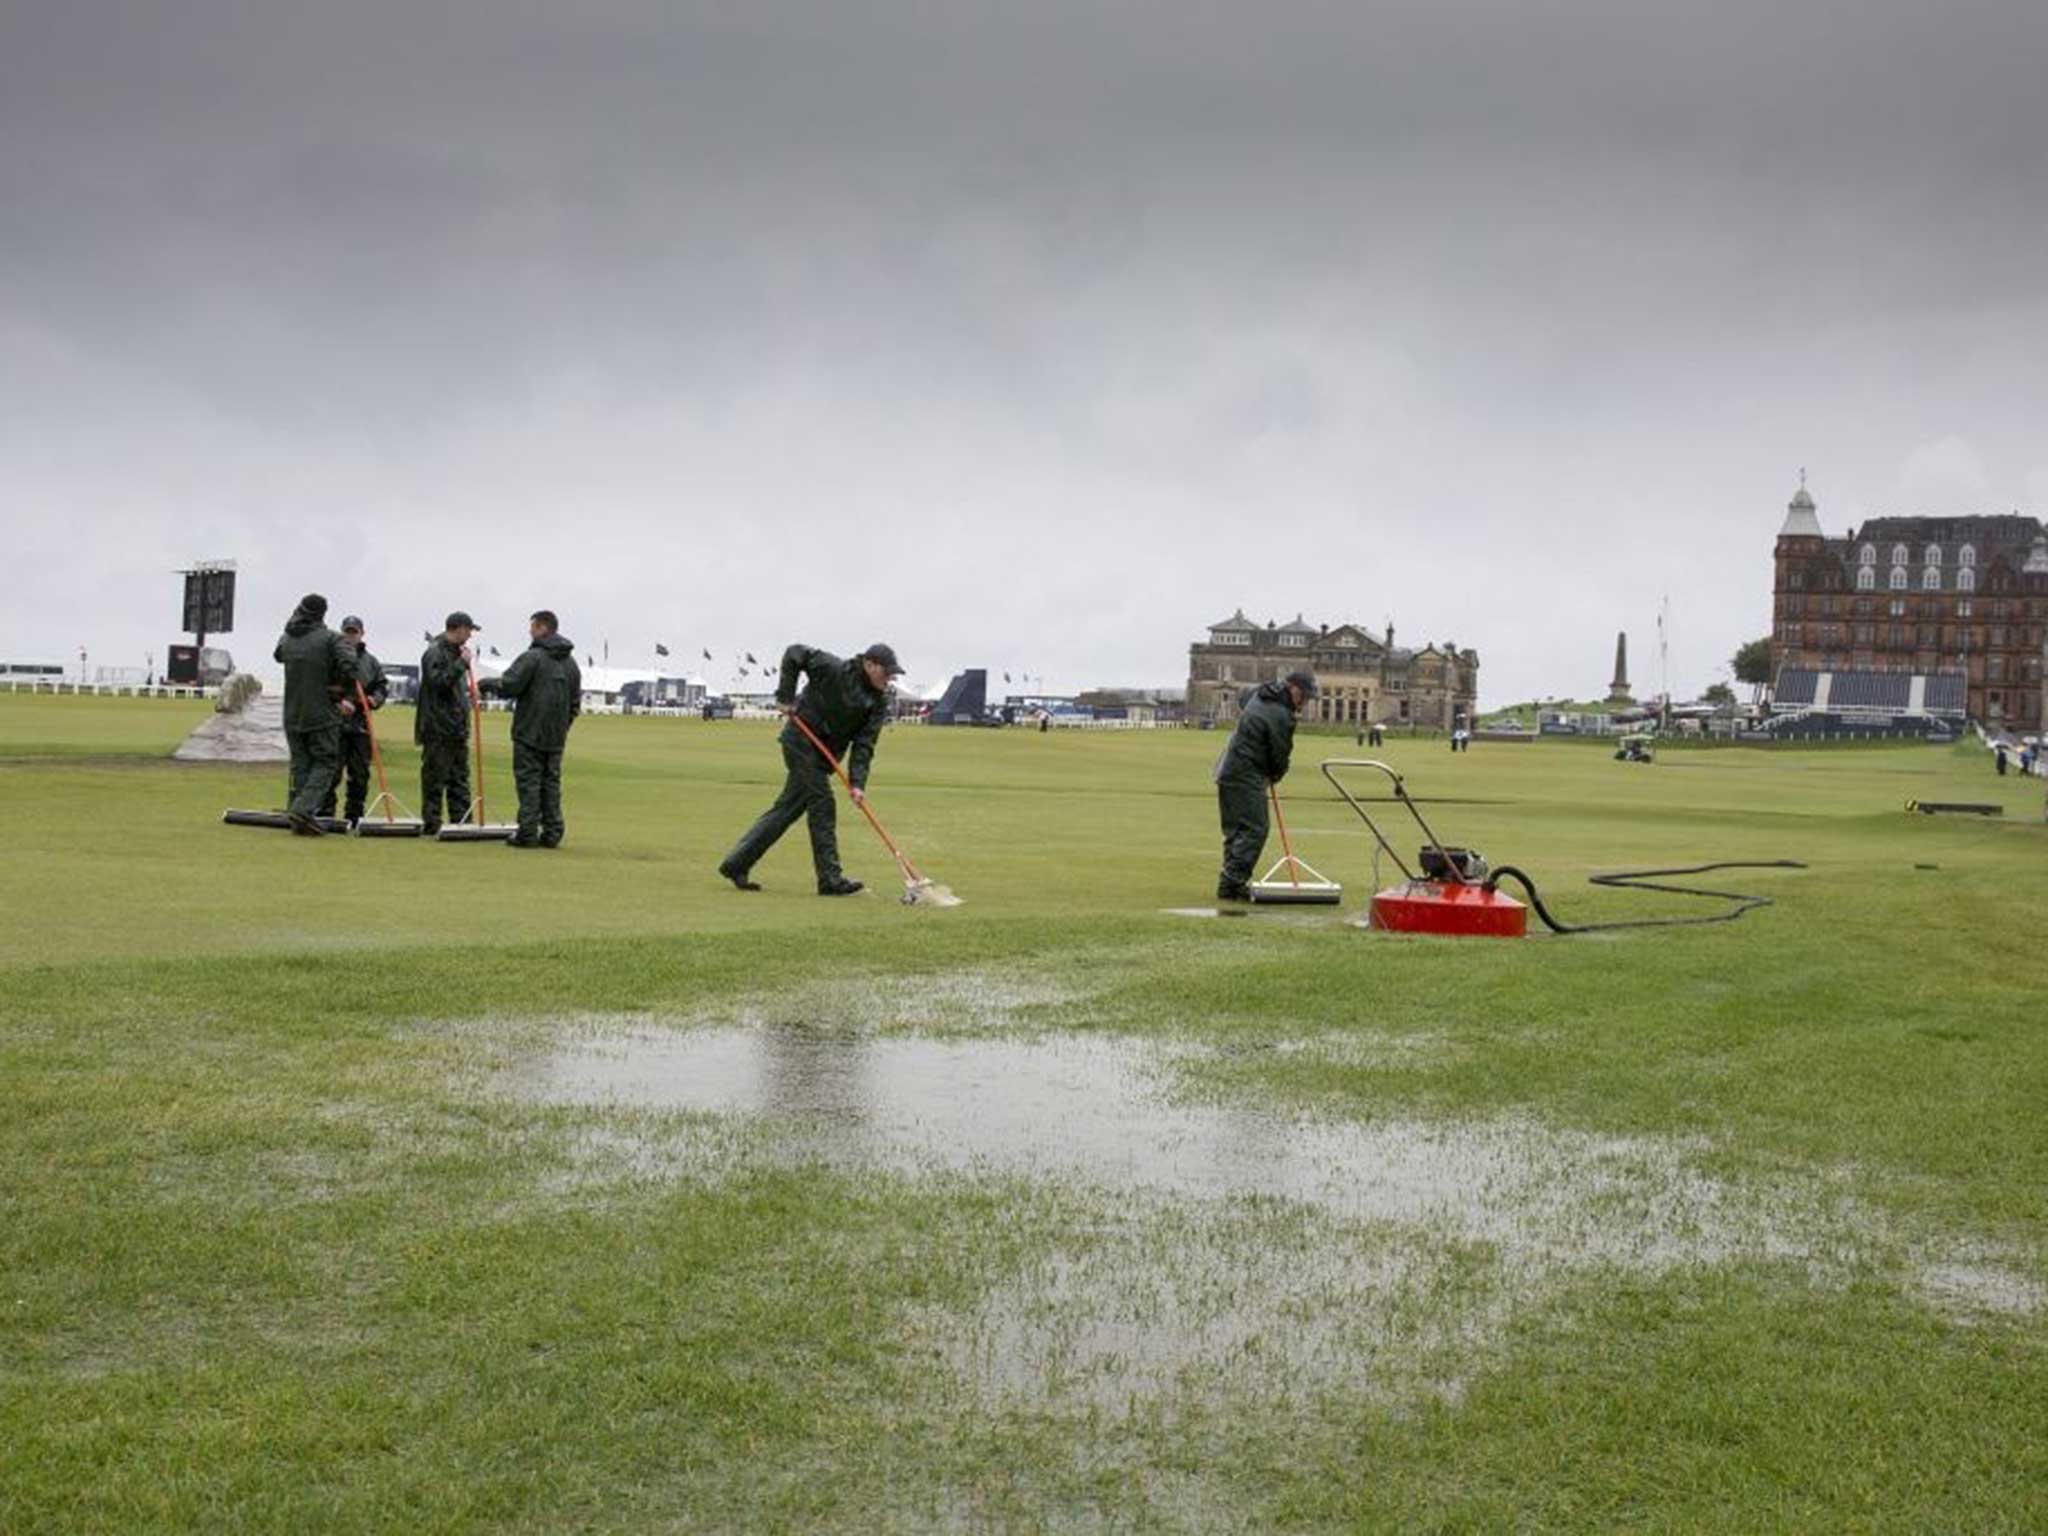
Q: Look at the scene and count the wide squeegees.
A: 5